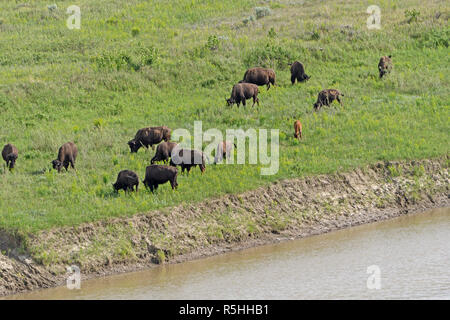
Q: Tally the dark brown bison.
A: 13